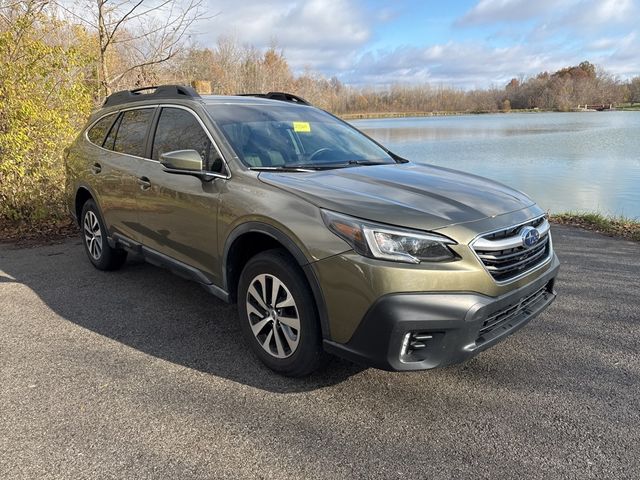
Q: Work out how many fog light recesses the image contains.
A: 1